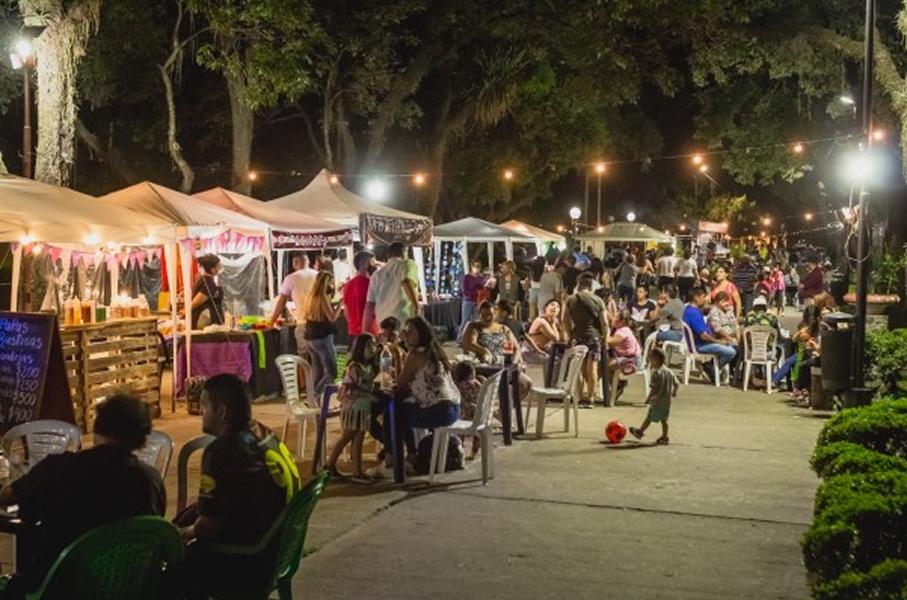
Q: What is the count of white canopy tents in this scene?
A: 7